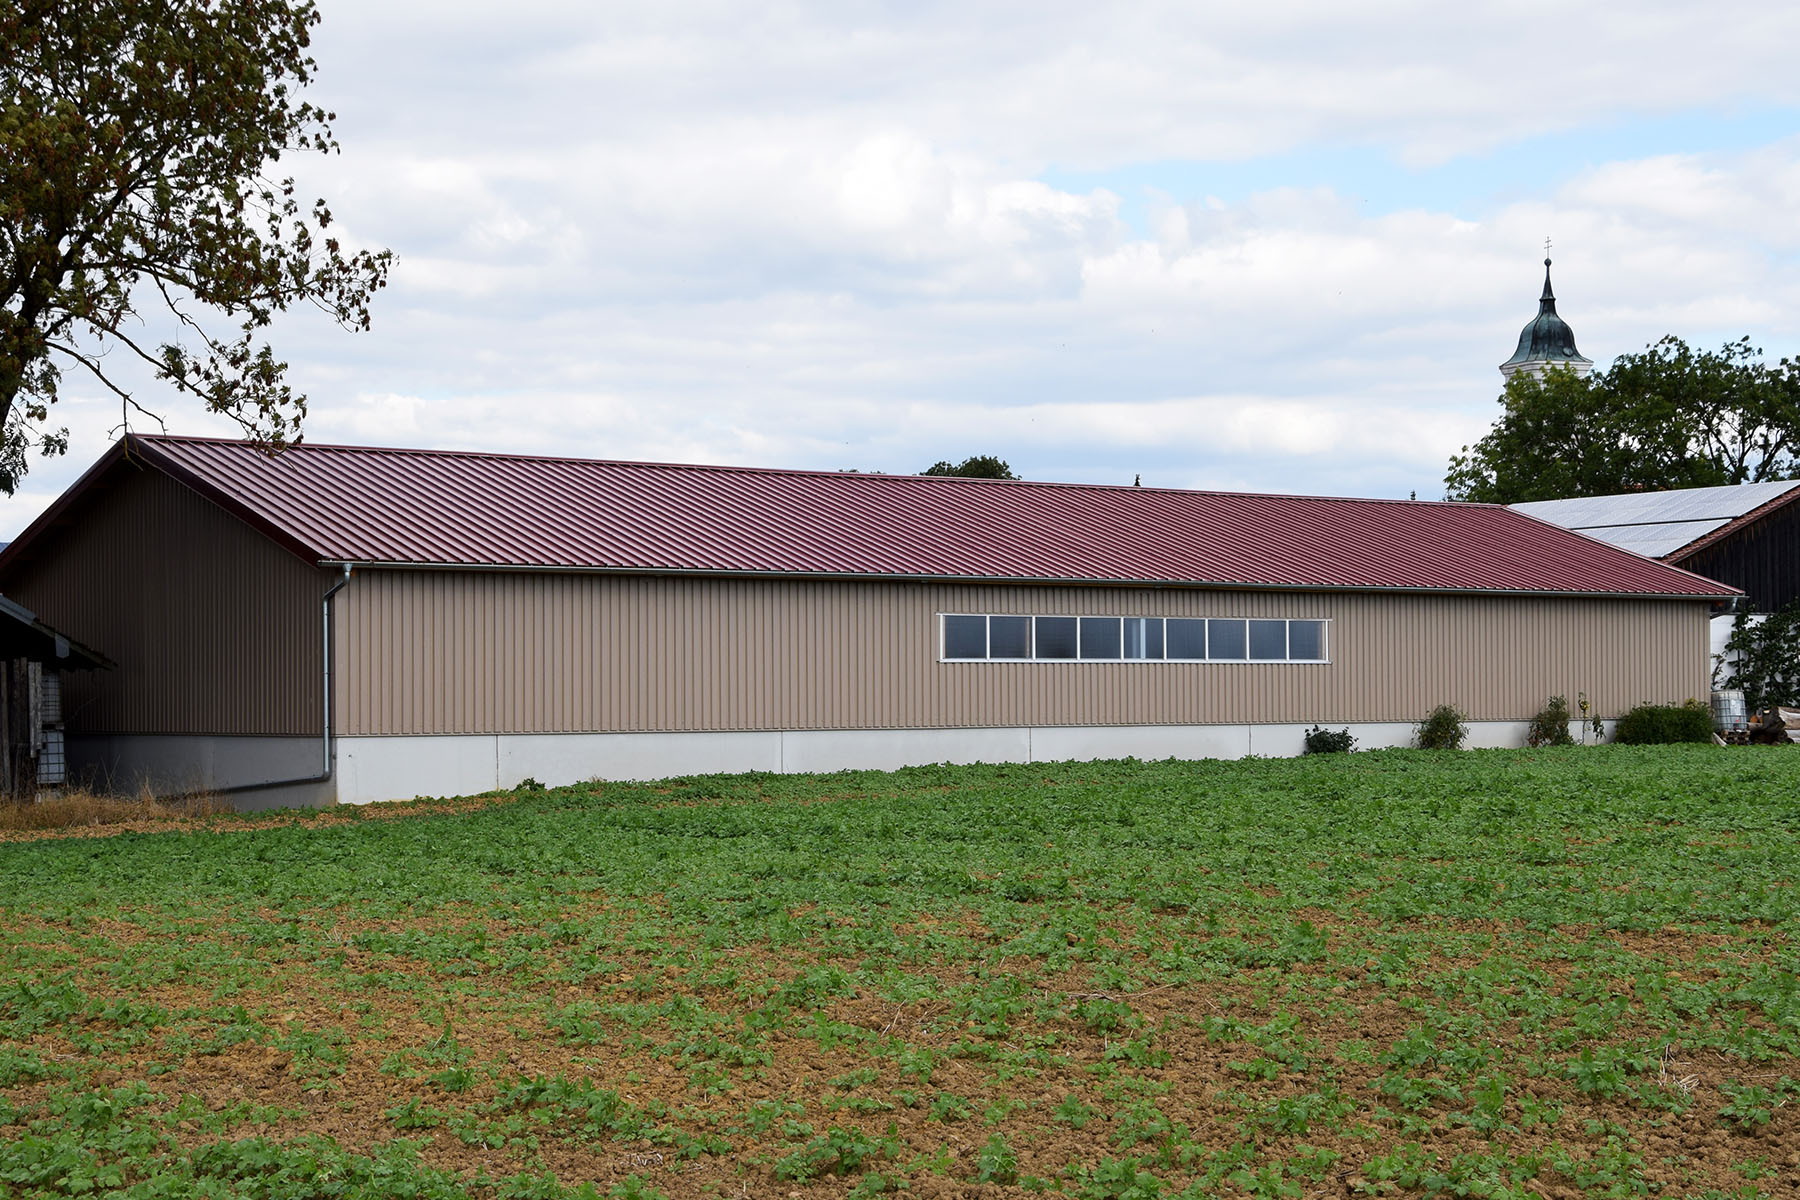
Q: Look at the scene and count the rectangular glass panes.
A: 9